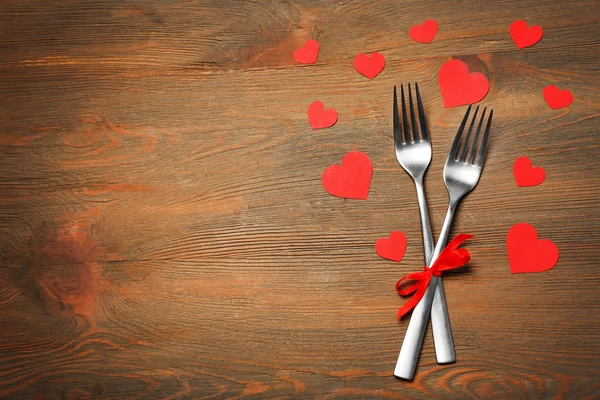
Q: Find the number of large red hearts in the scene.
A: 3